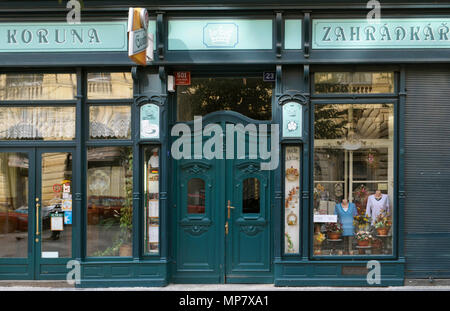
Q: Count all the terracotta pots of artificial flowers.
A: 3